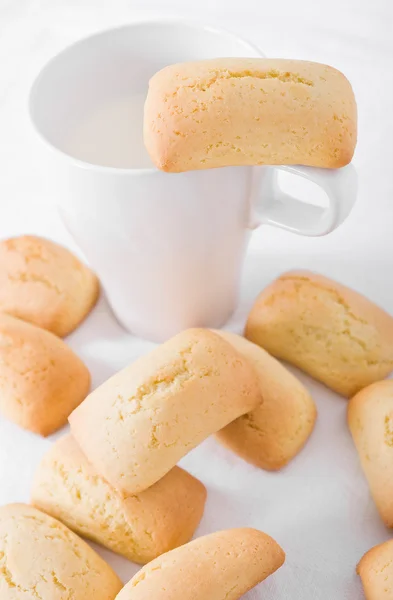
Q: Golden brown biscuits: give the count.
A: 11